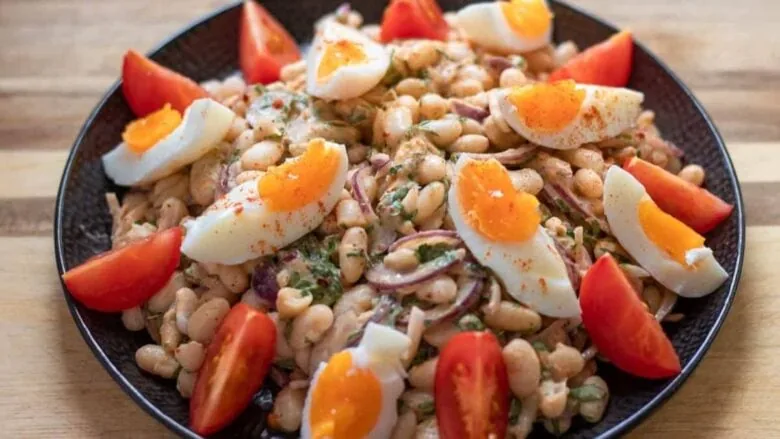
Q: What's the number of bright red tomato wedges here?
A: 9